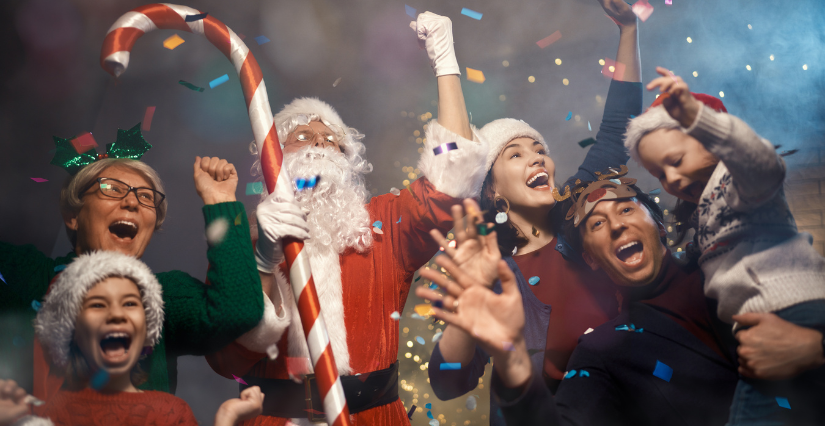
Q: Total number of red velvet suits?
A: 1